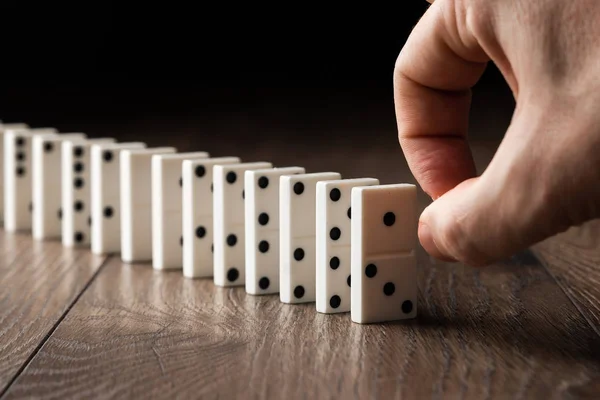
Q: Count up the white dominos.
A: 13